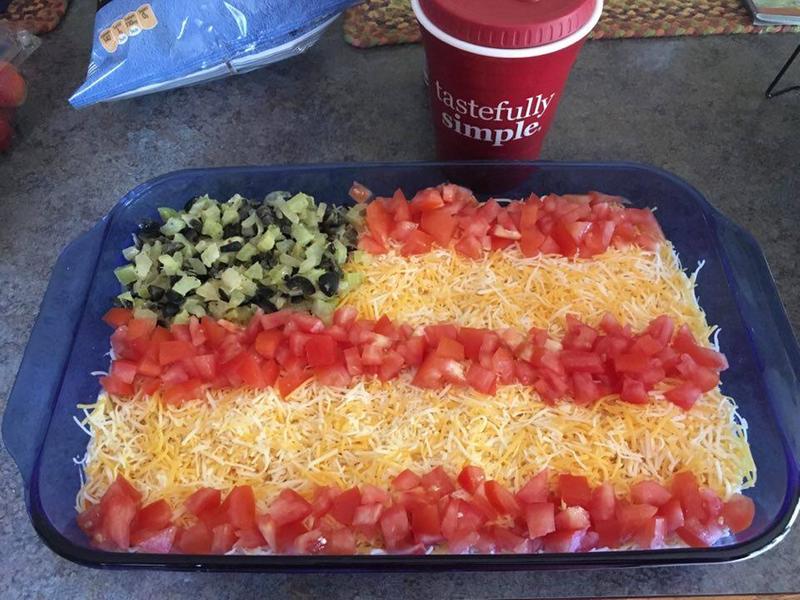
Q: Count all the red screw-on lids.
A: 1